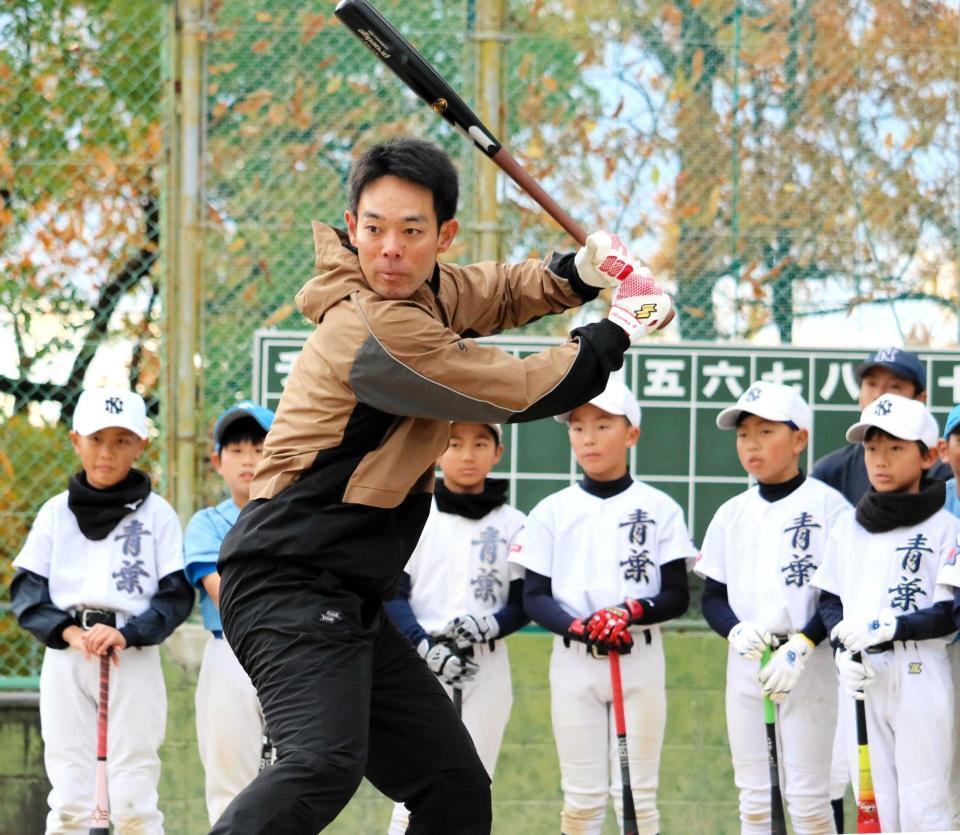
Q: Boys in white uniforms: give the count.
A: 5